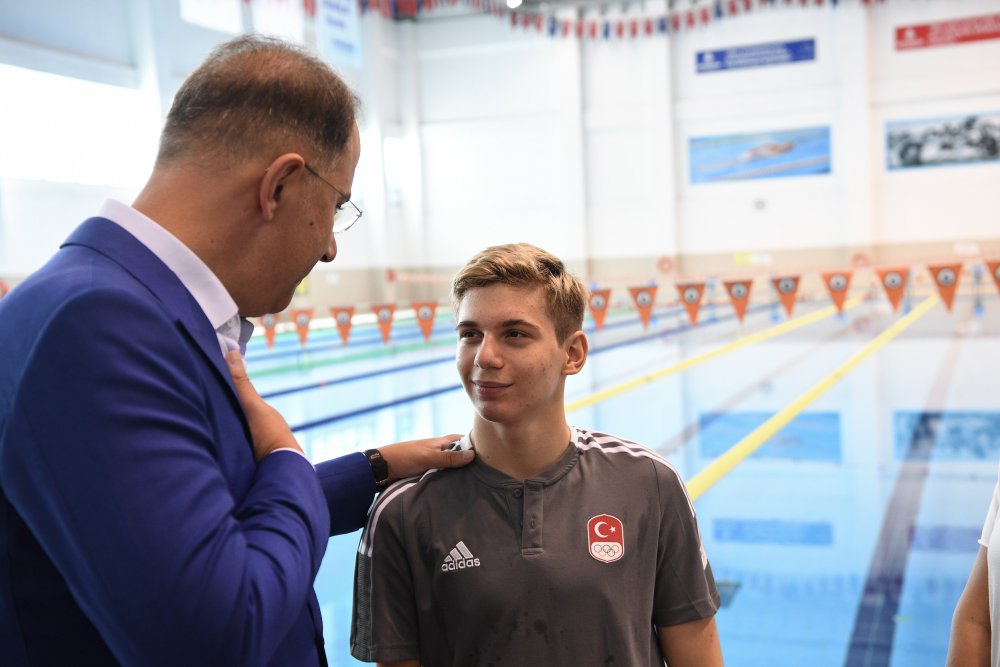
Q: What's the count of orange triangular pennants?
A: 14